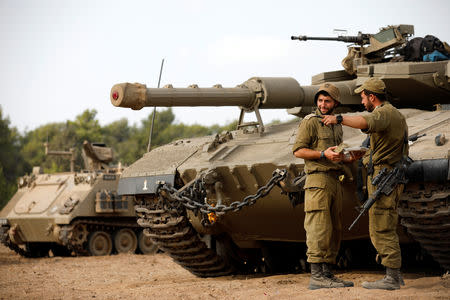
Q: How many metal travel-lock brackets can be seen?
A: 1